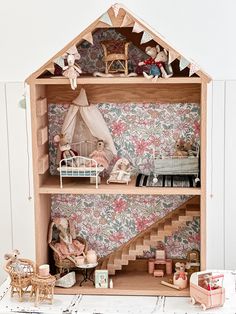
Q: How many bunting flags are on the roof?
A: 12